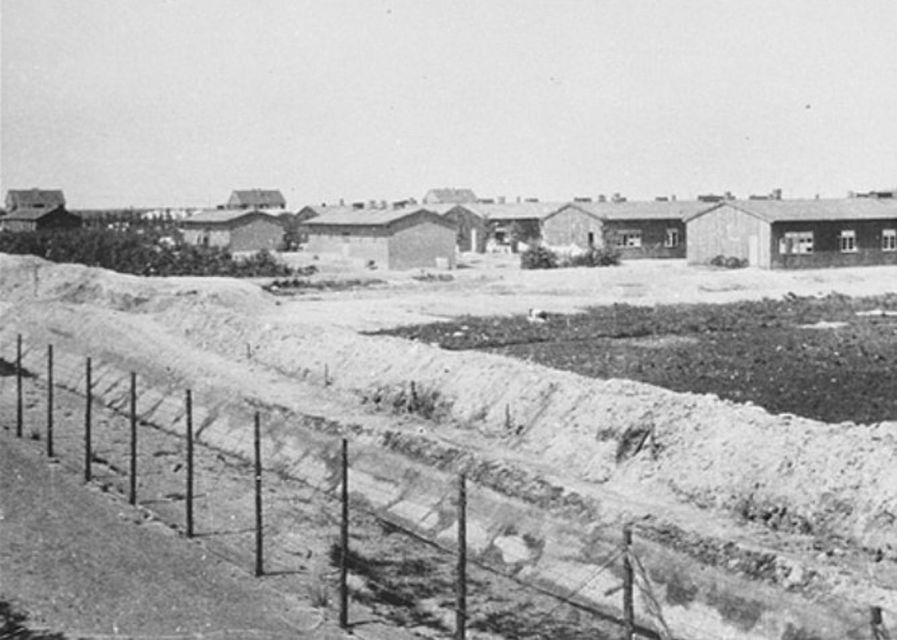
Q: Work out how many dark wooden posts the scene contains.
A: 10